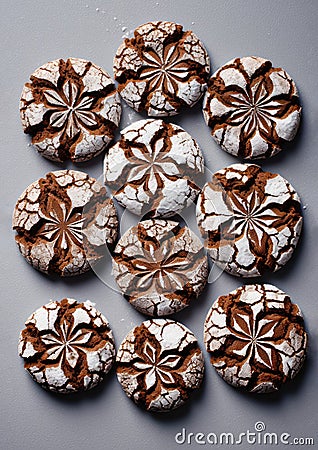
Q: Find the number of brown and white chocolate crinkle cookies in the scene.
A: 10